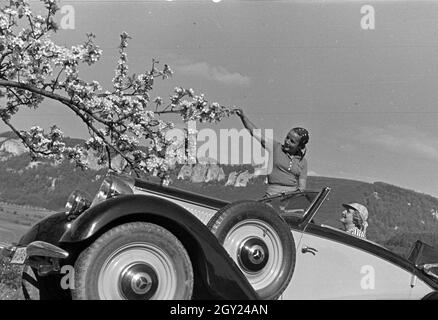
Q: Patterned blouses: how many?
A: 1